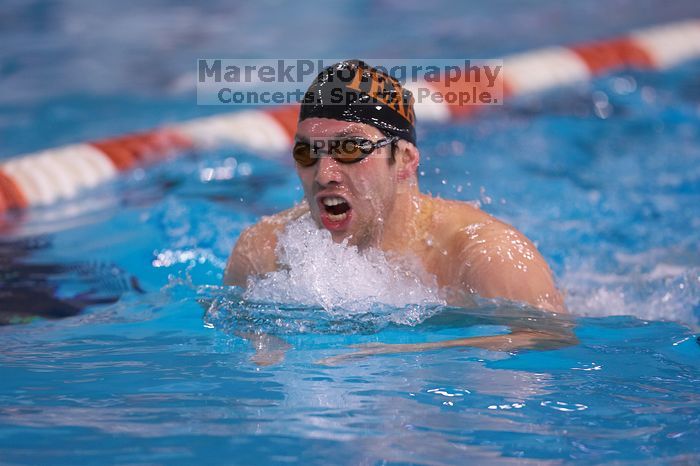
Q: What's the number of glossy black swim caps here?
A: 1